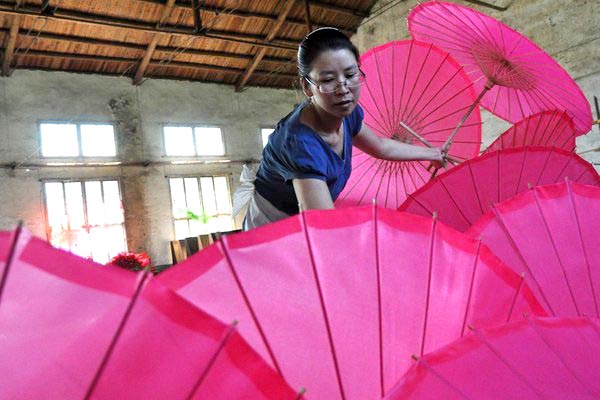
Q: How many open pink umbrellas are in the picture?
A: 8